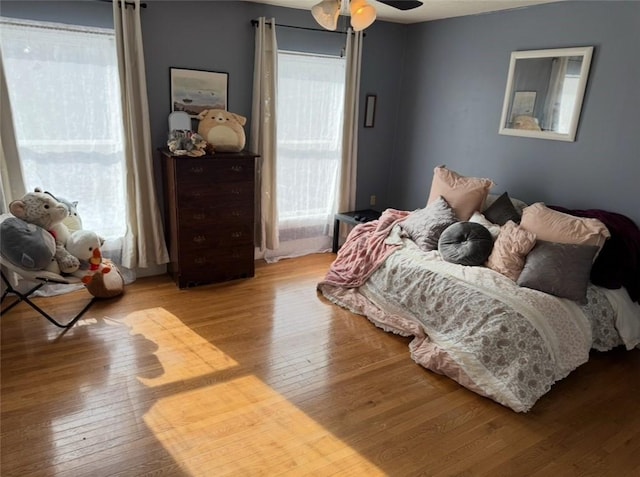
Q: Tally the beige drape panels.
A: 4